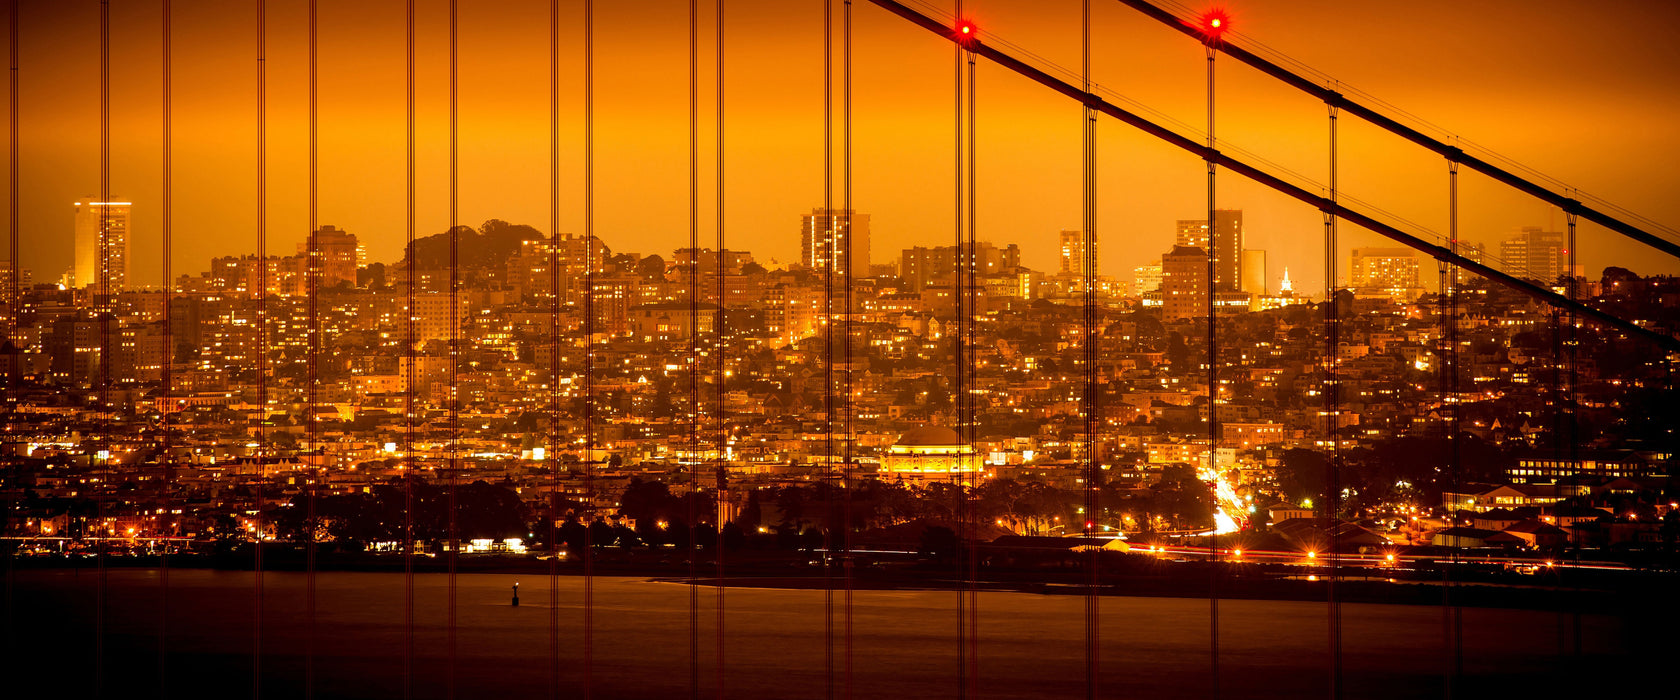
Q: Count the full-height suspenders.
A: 15